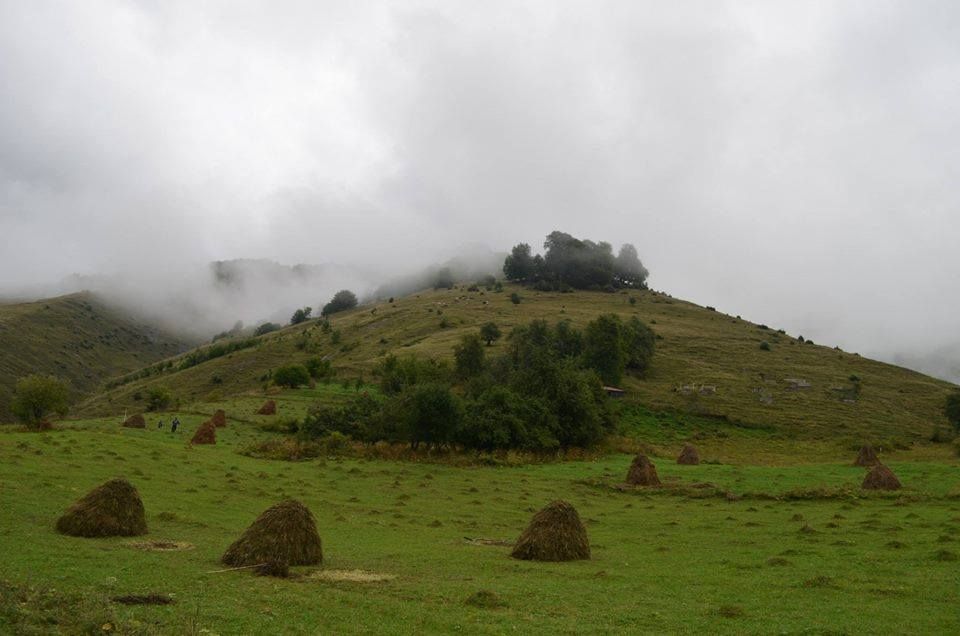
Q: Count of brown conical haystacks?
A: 11